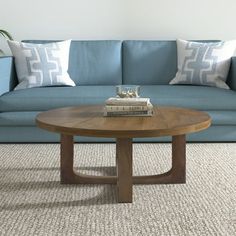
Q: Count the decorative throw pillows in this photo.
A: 2